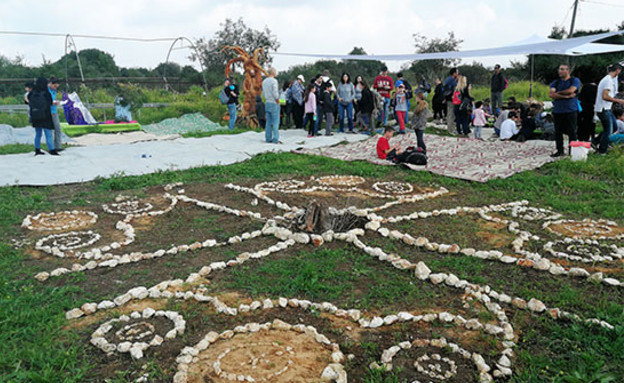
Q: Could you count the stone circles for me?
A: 12